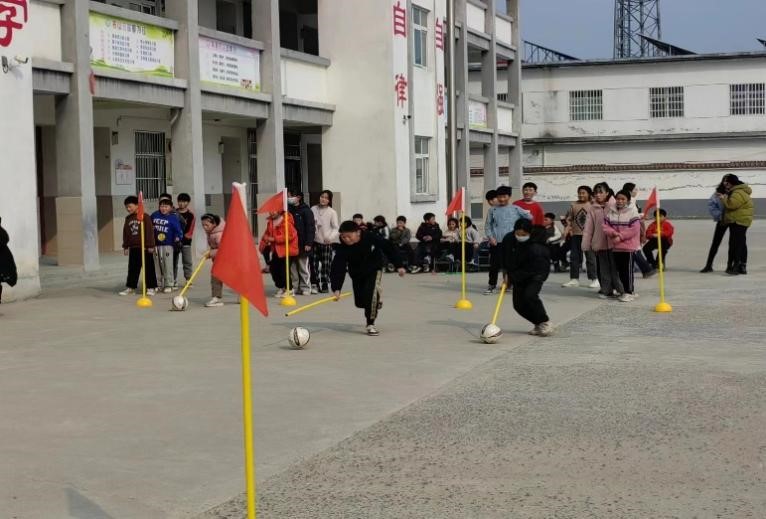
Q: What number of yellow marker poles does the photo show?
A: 5